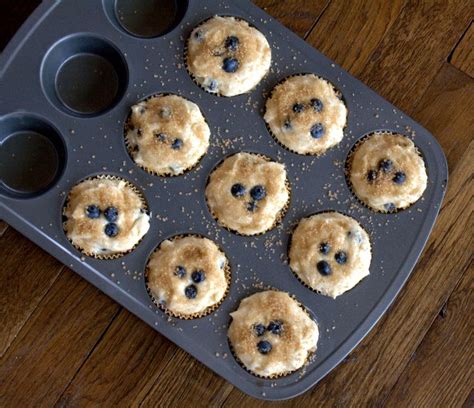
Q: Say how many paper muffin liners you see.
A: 9